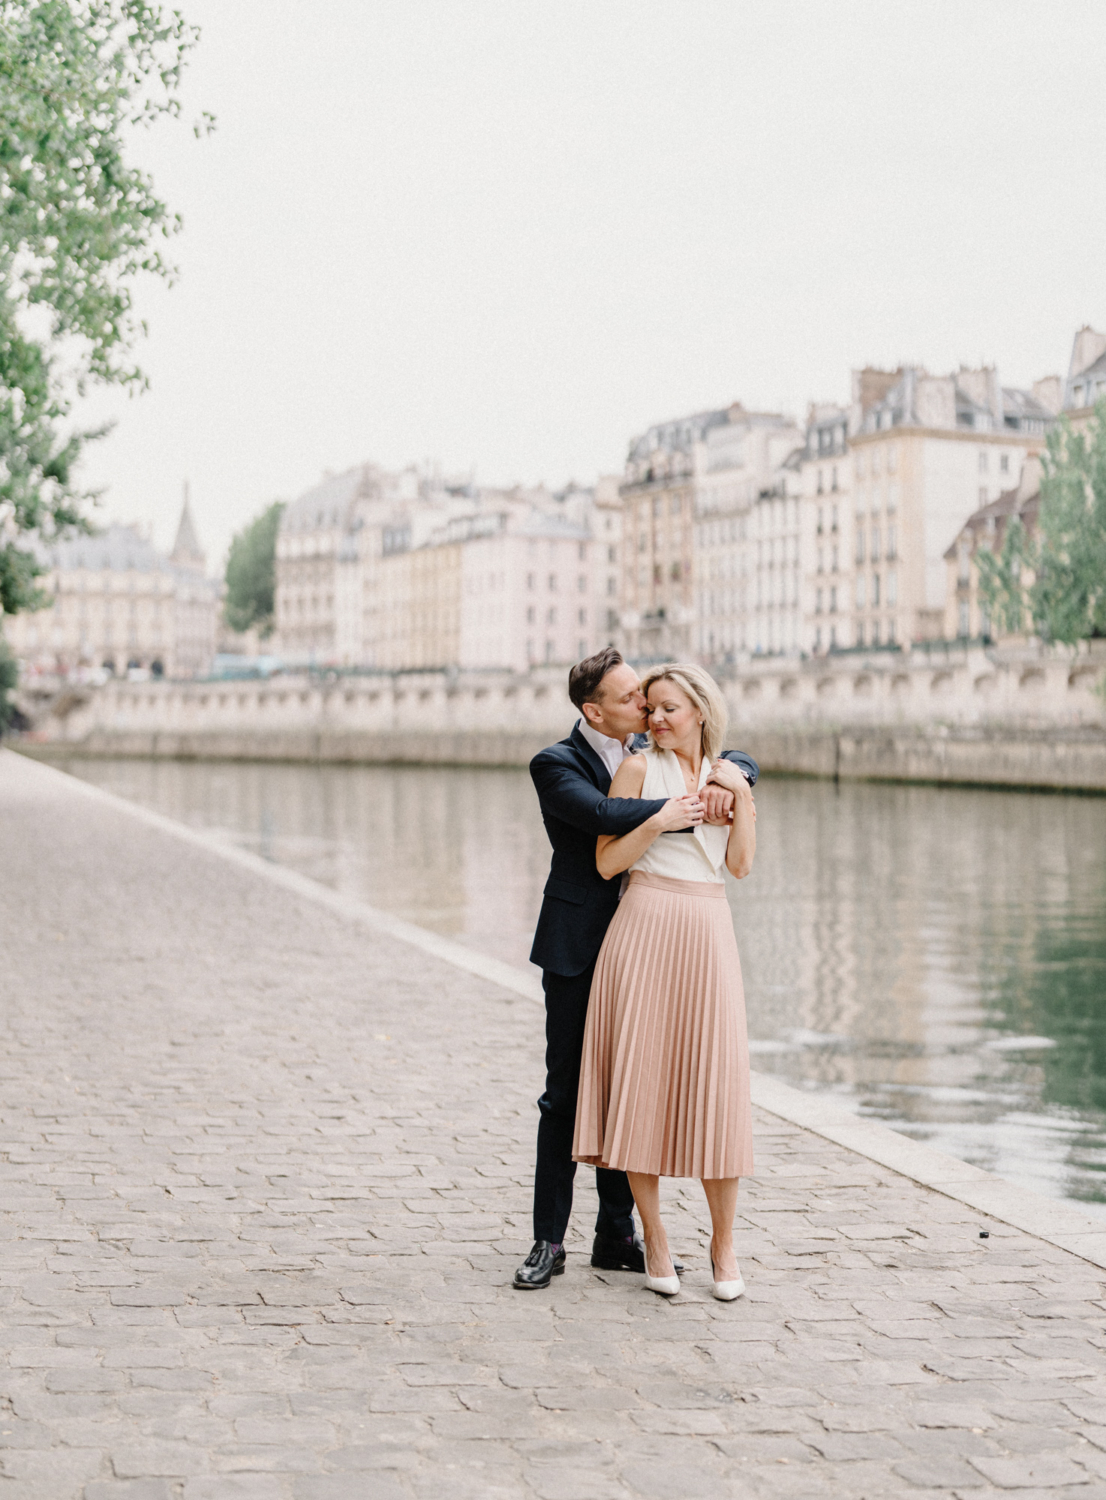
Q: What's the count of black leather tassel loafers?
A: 2